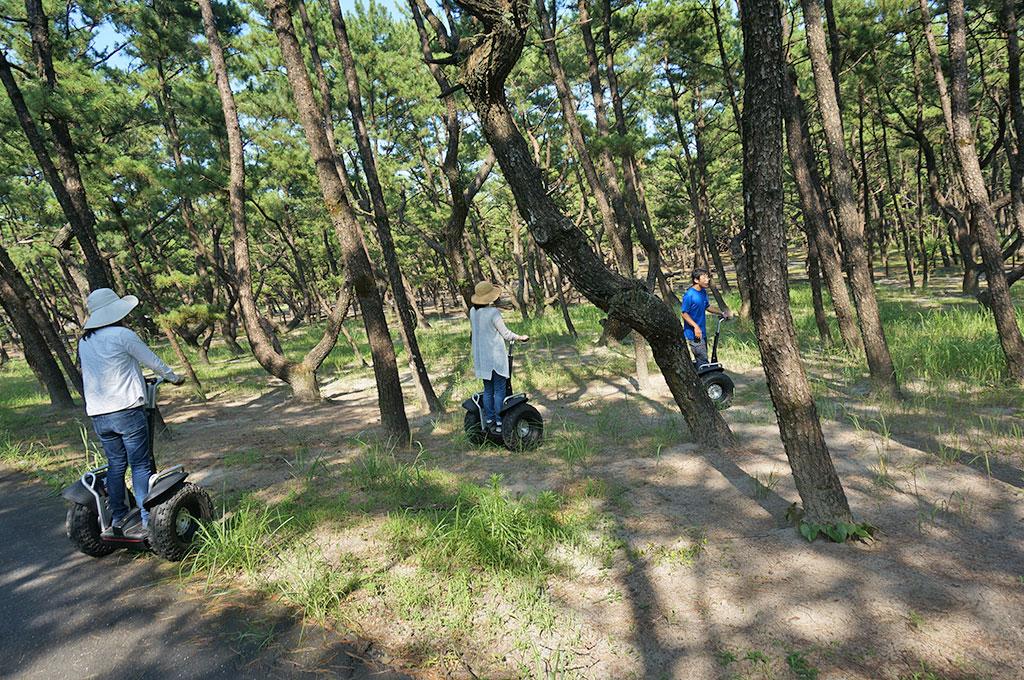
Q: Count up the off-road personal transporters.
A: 3